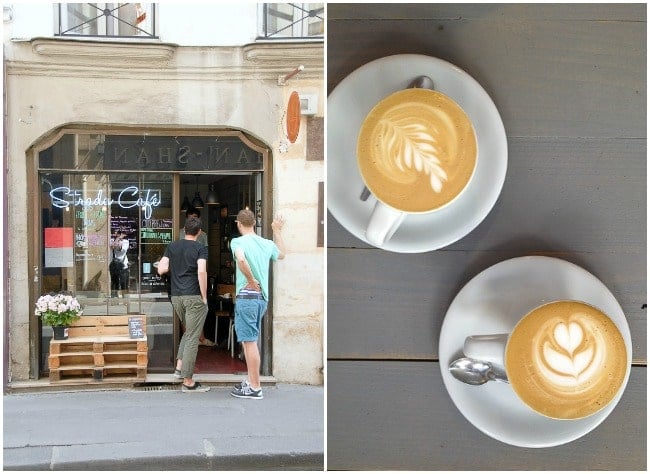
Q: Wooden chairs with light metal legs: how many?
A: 1